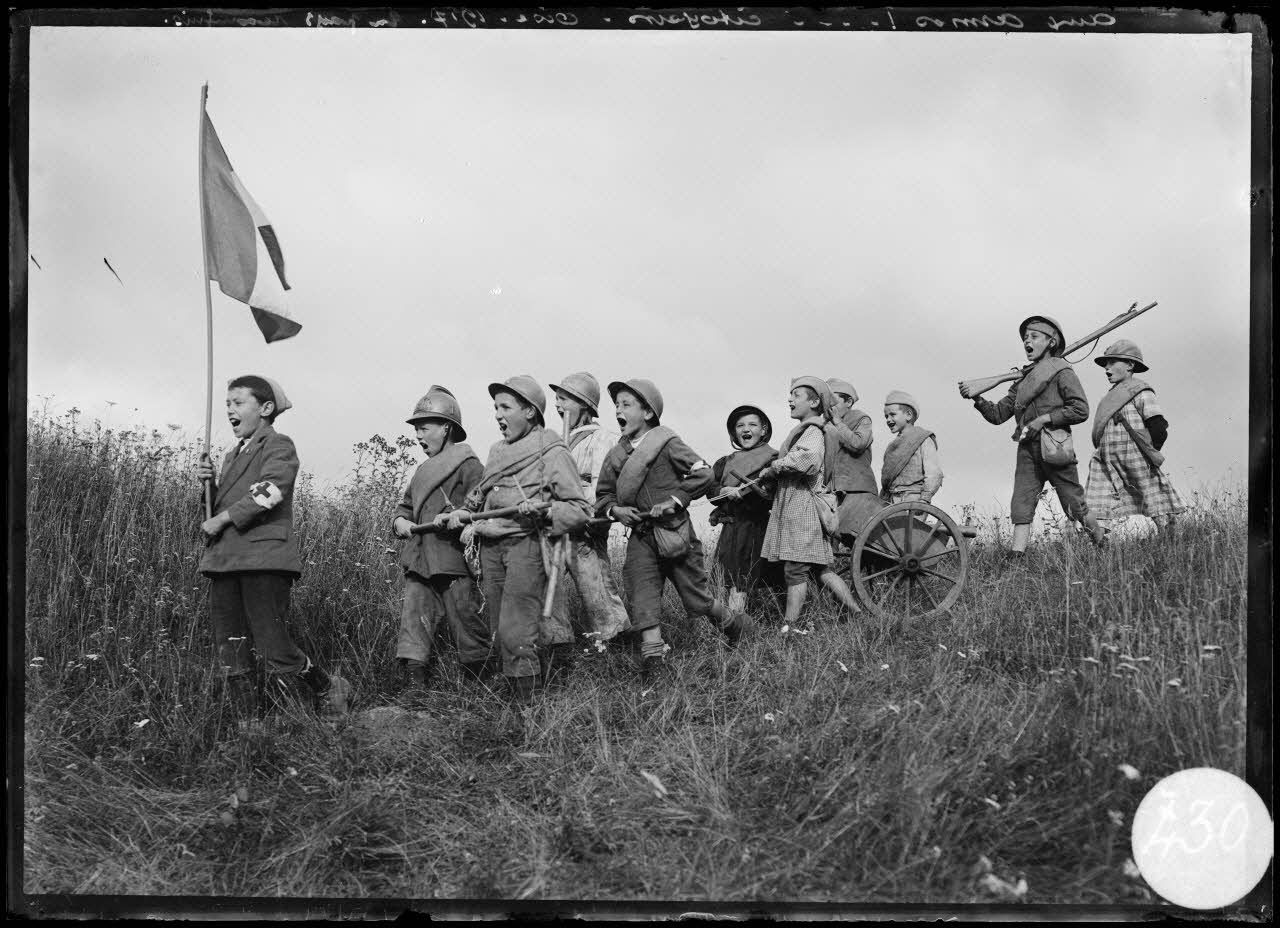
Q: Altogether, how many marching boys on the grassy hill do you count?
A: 11